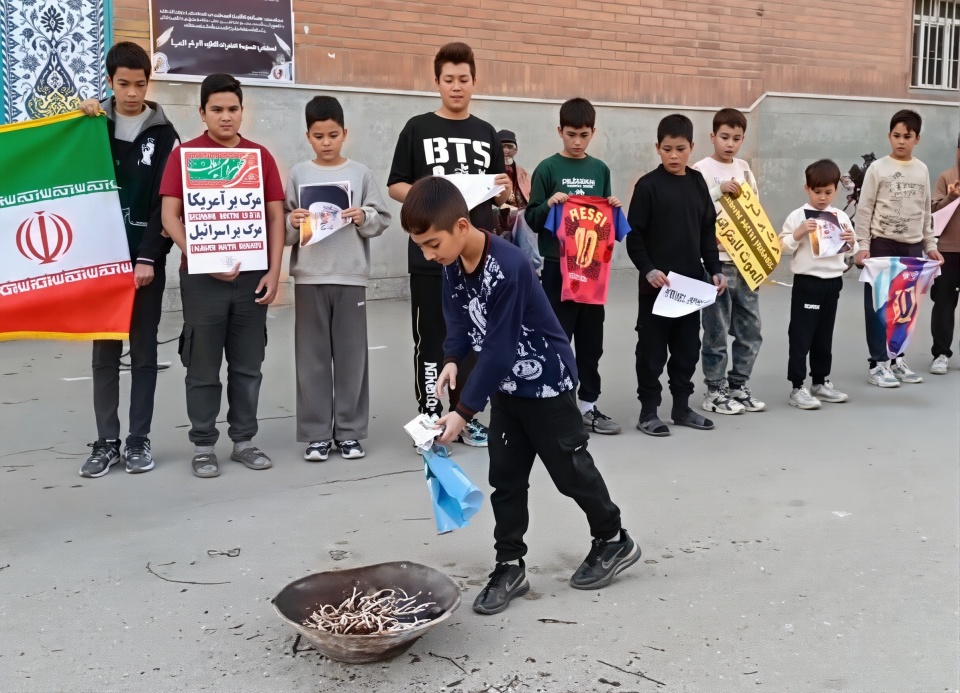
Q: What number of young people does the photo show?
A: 11